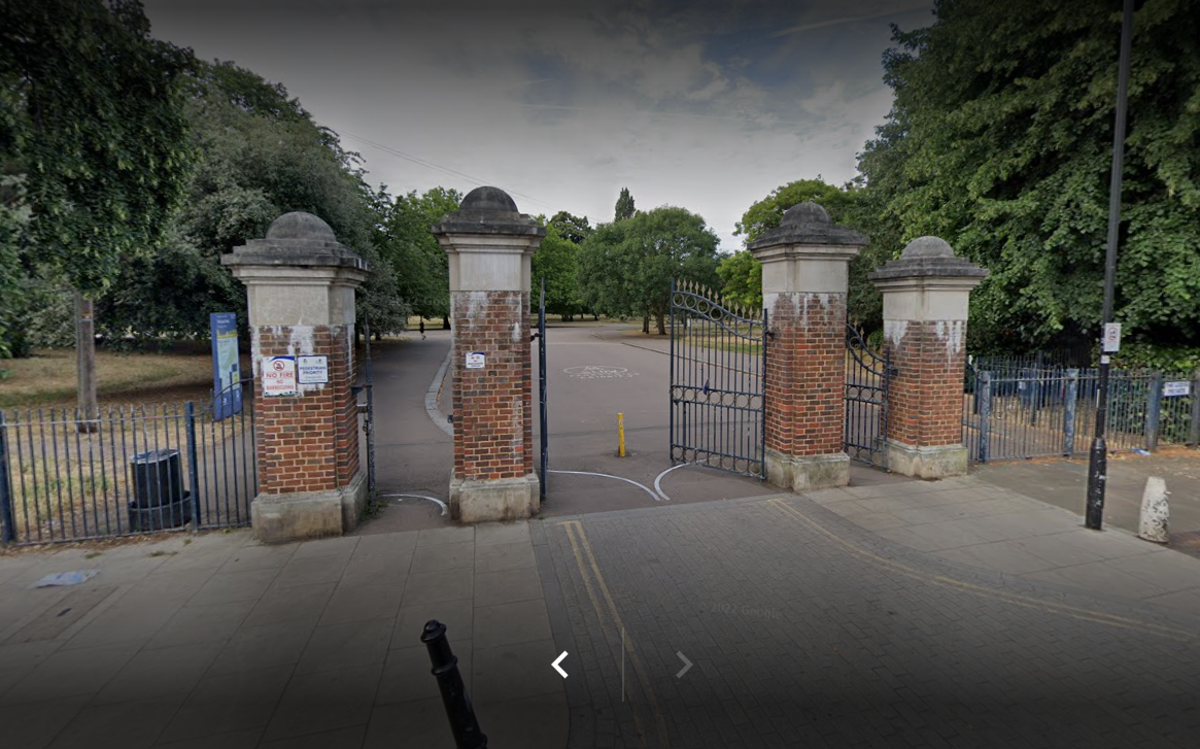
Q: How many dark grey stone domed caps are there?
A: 4